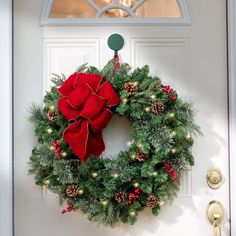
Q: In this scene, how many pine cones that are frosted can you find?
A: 7